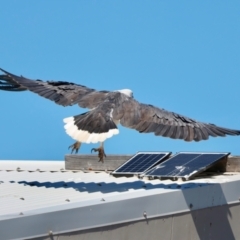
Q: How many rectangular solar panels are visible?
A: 2